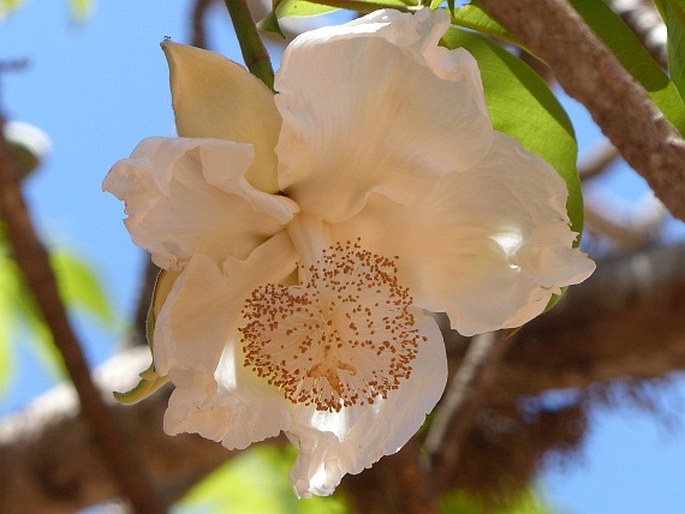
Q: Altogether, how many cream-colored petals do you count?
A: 5